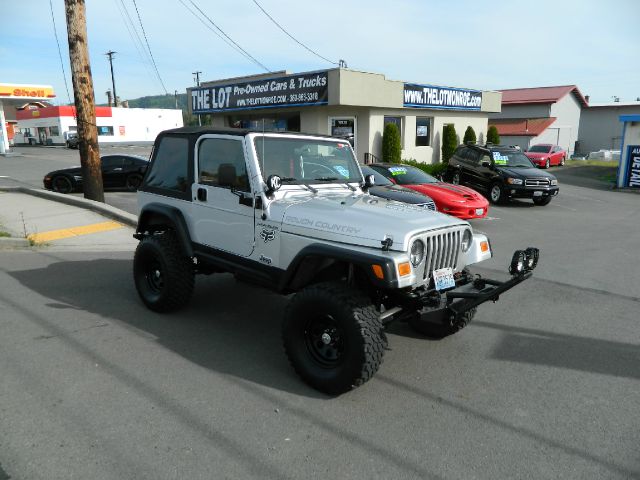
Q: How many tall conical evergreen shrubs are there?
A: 4